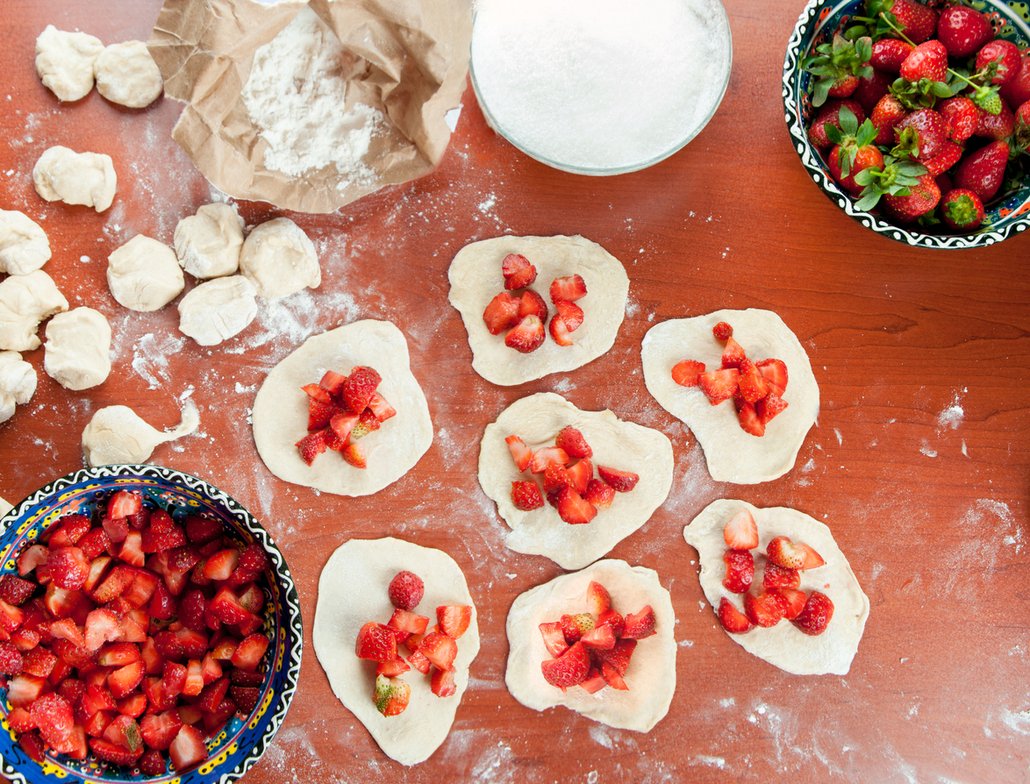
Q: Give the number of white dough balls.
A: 12